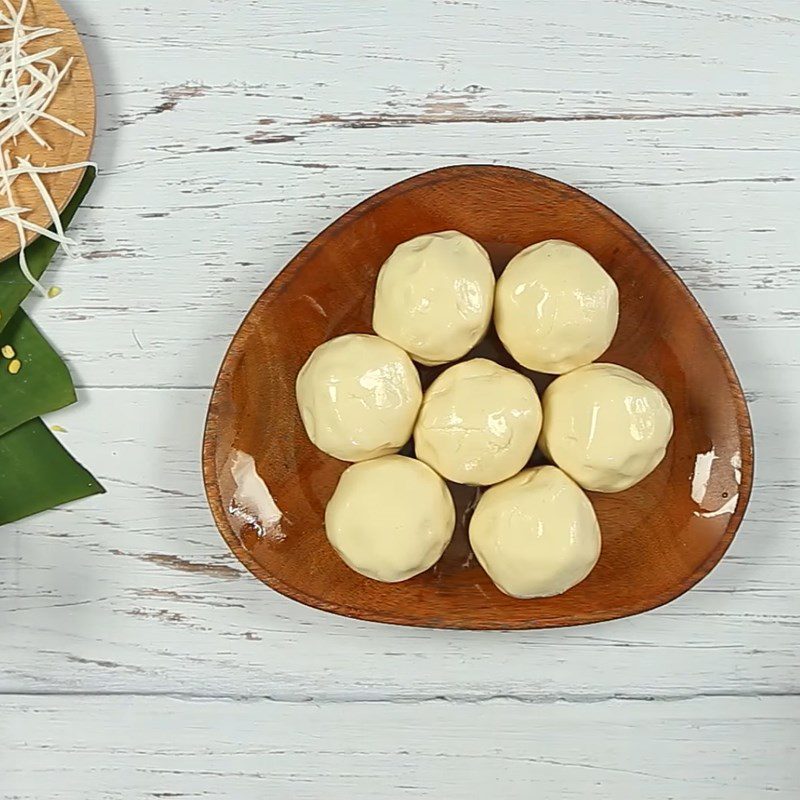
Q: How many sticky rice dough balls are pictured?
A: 7